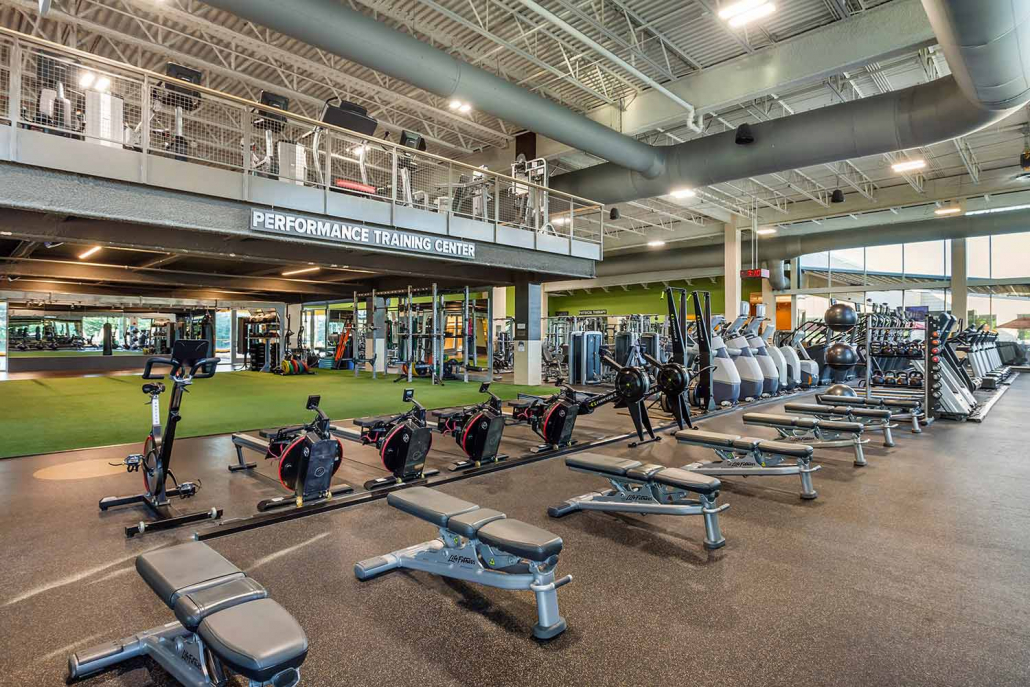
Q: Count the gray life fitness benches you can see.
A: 7